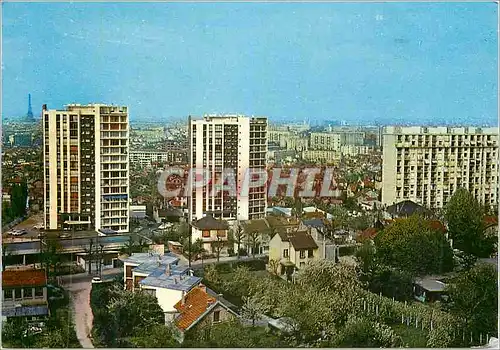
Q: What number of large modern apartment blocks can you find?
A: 3